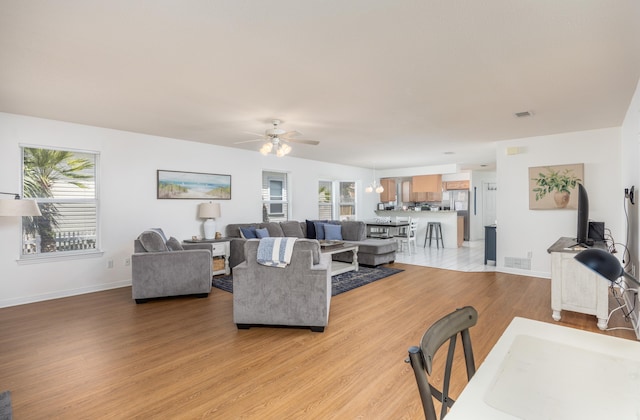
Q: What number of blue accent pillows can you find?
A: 5